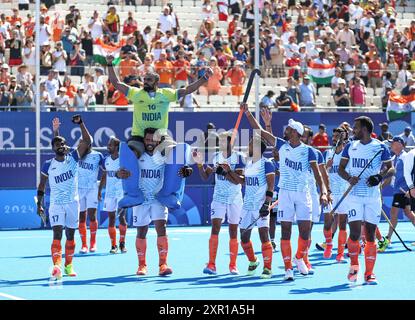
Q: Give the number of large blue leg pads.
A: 2